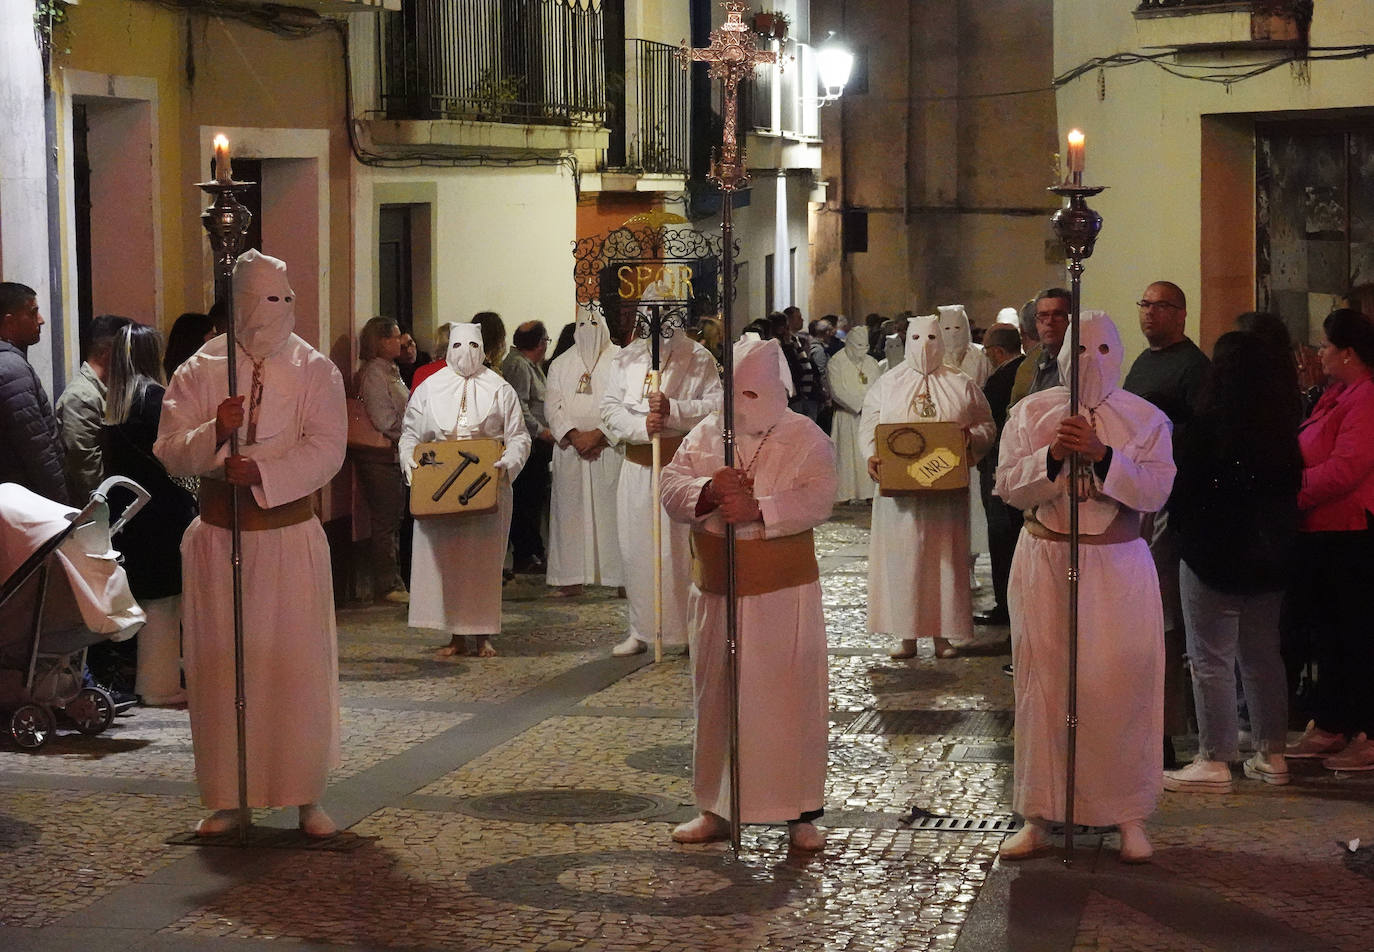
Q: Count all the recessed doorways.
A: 4